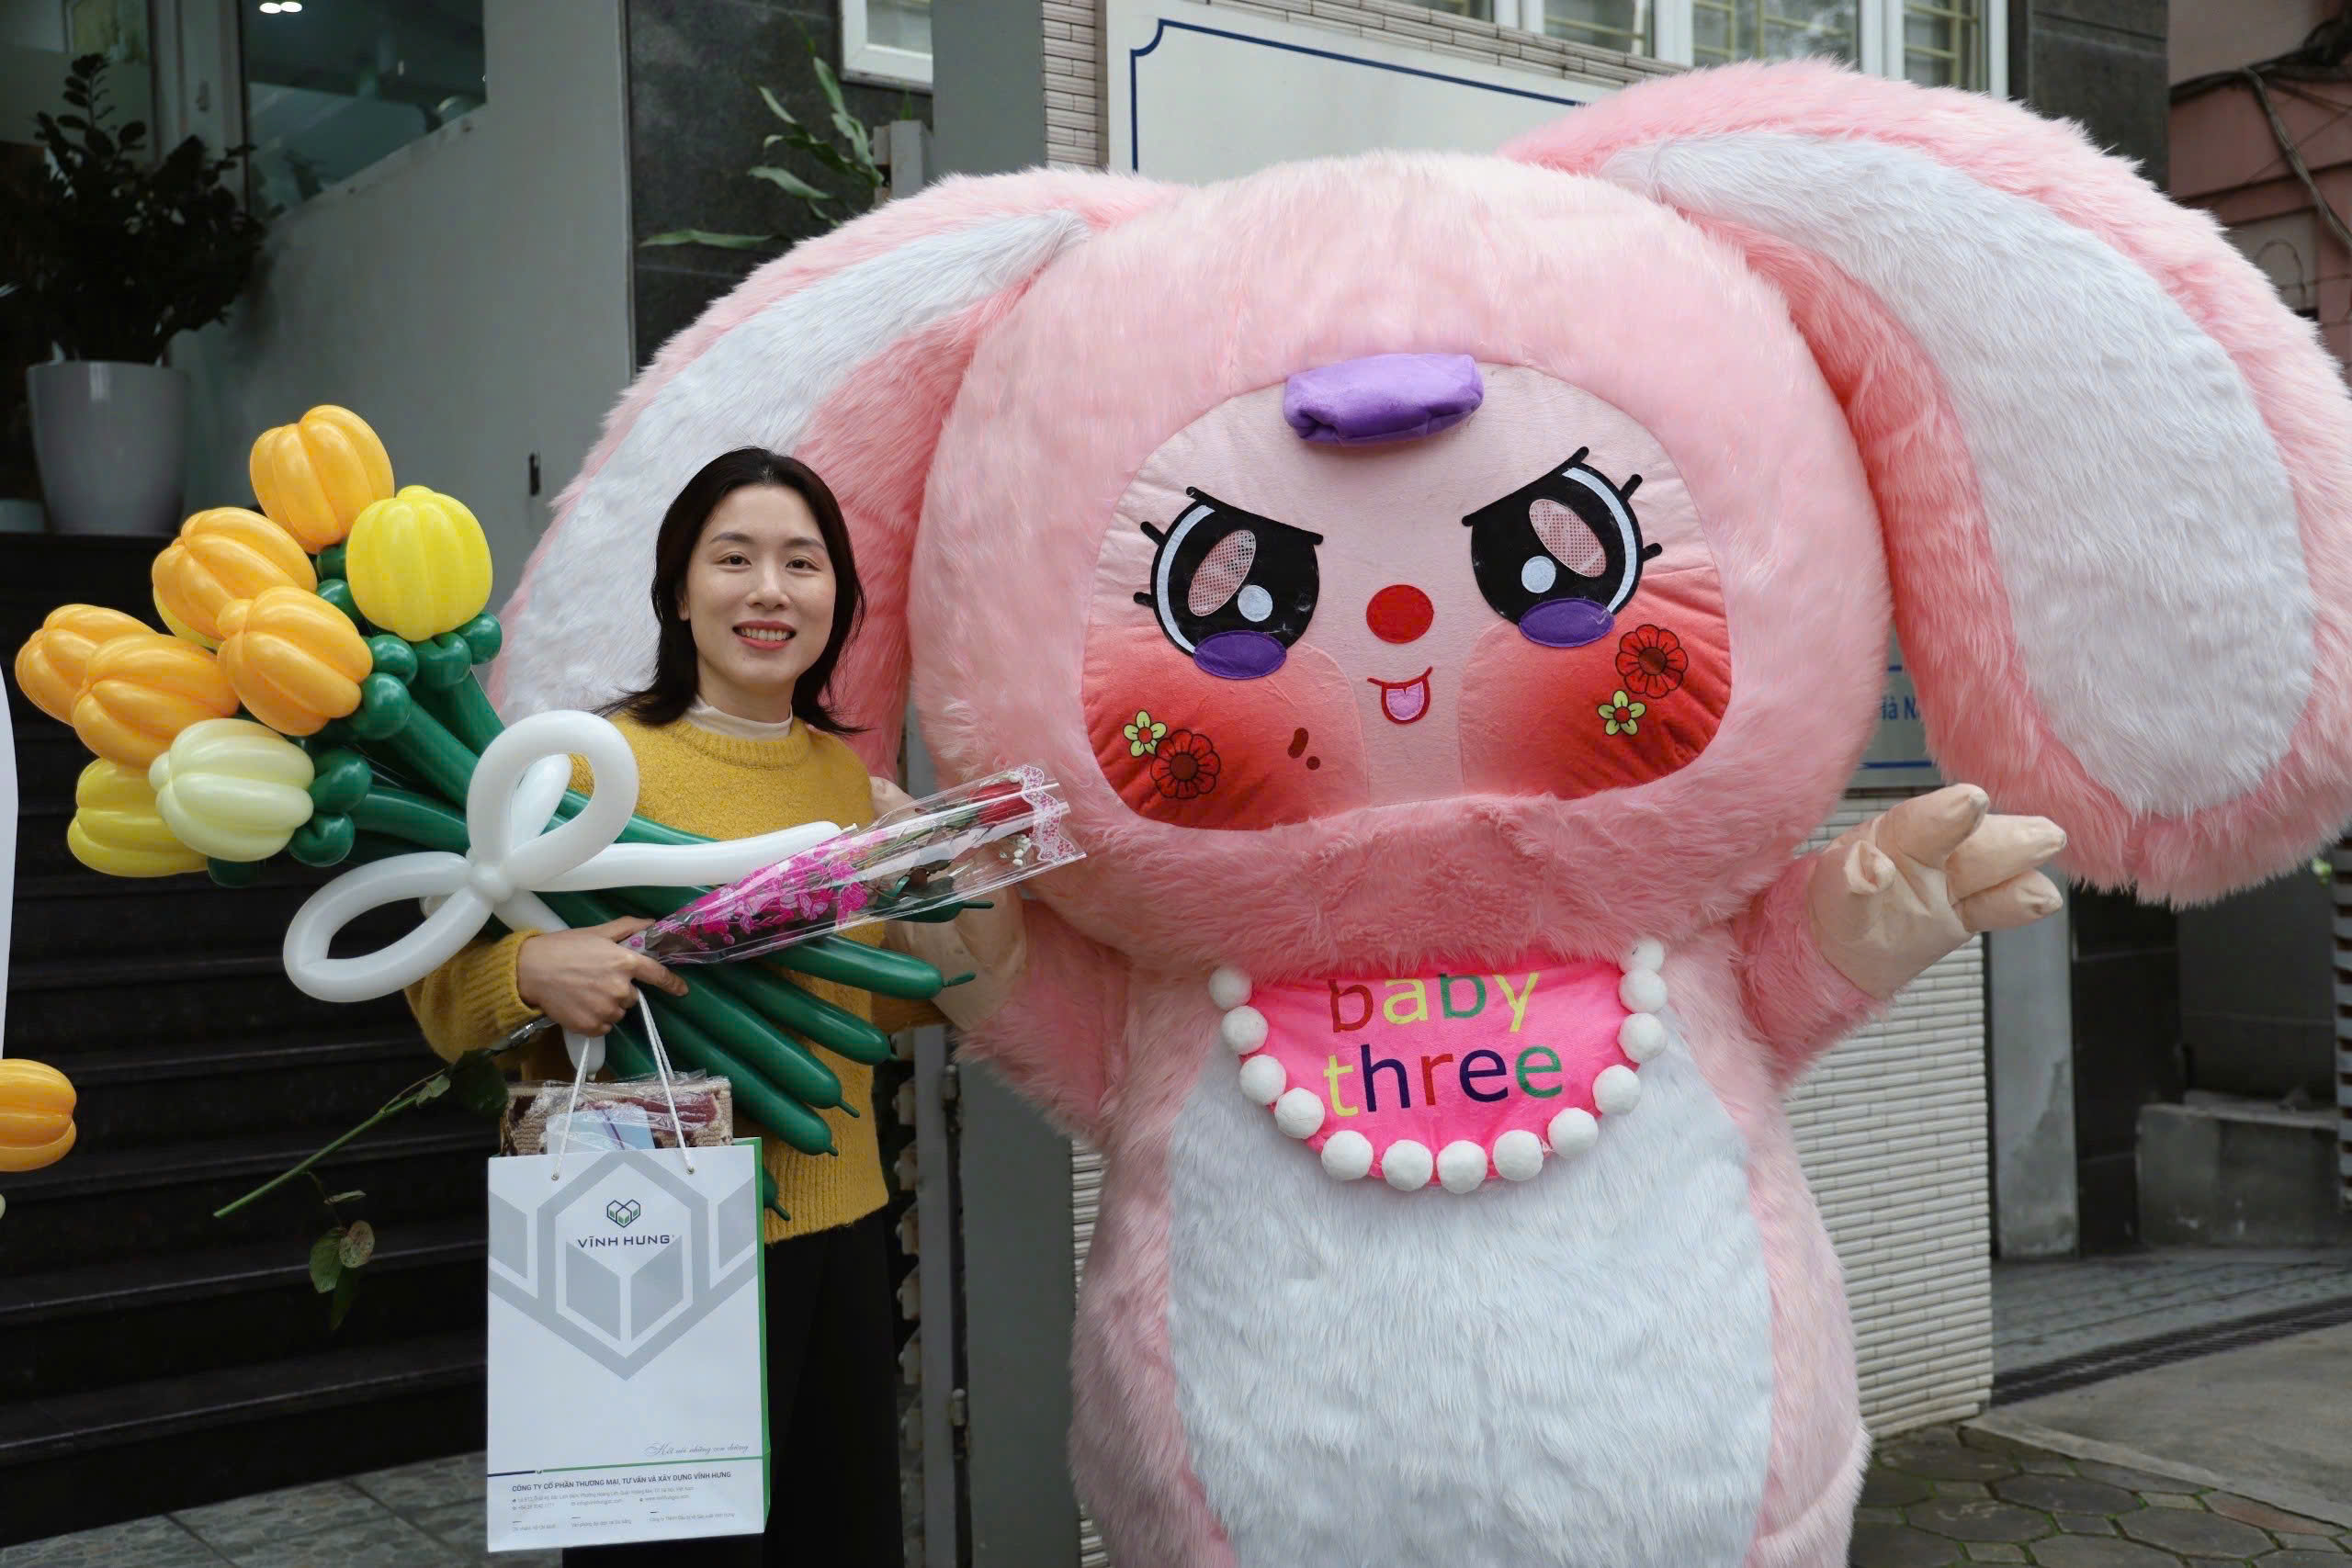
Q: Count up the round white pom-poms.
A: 13